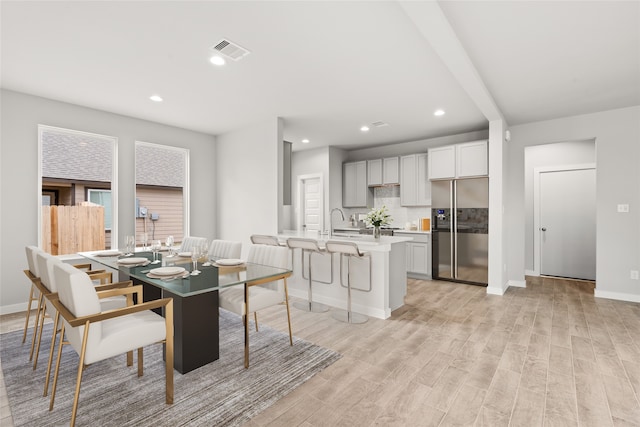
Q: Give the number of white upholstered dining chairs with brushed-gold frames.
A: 6